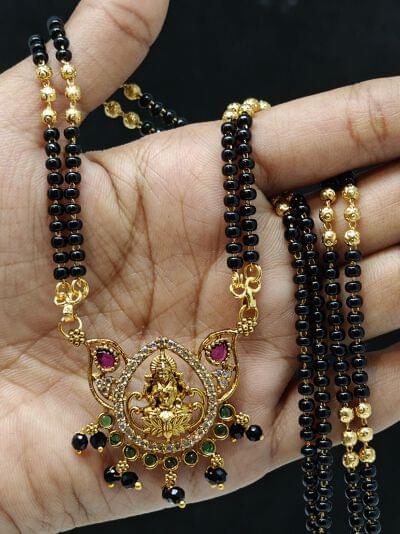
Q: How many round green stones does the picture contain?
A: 9